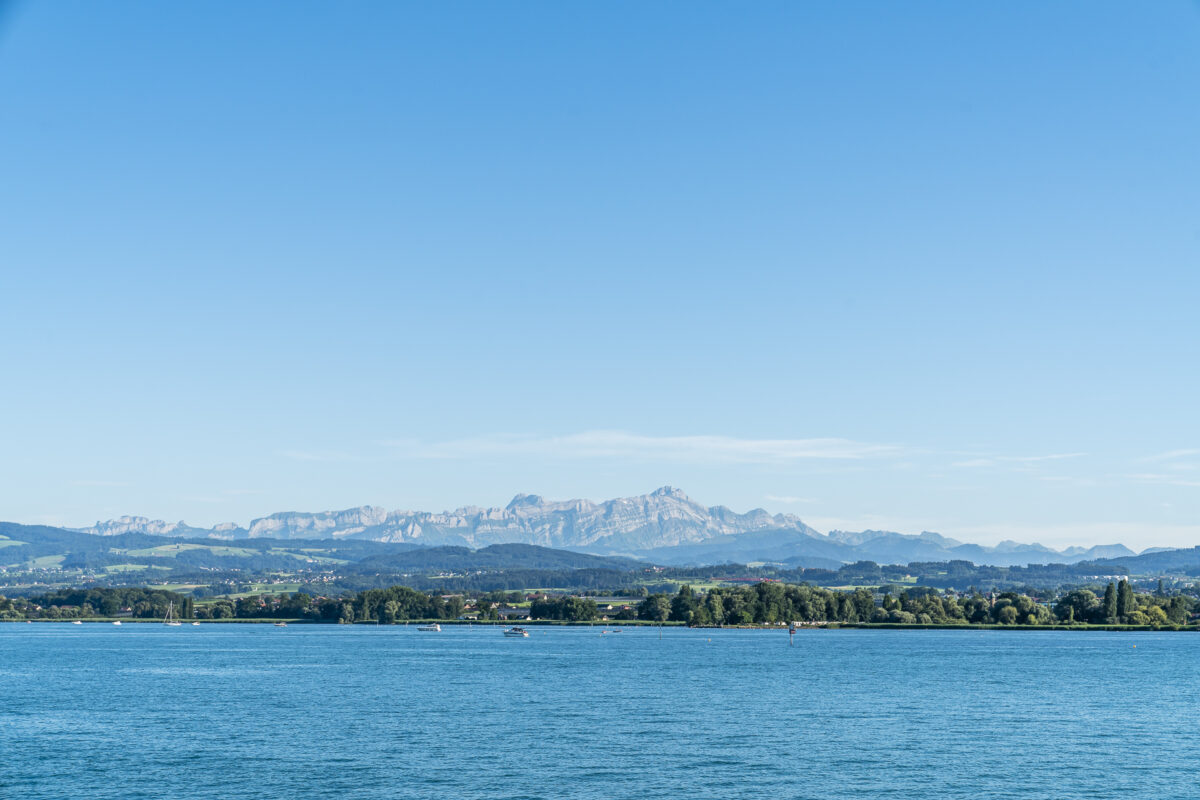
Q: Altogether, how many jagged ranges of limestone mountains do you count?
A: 1